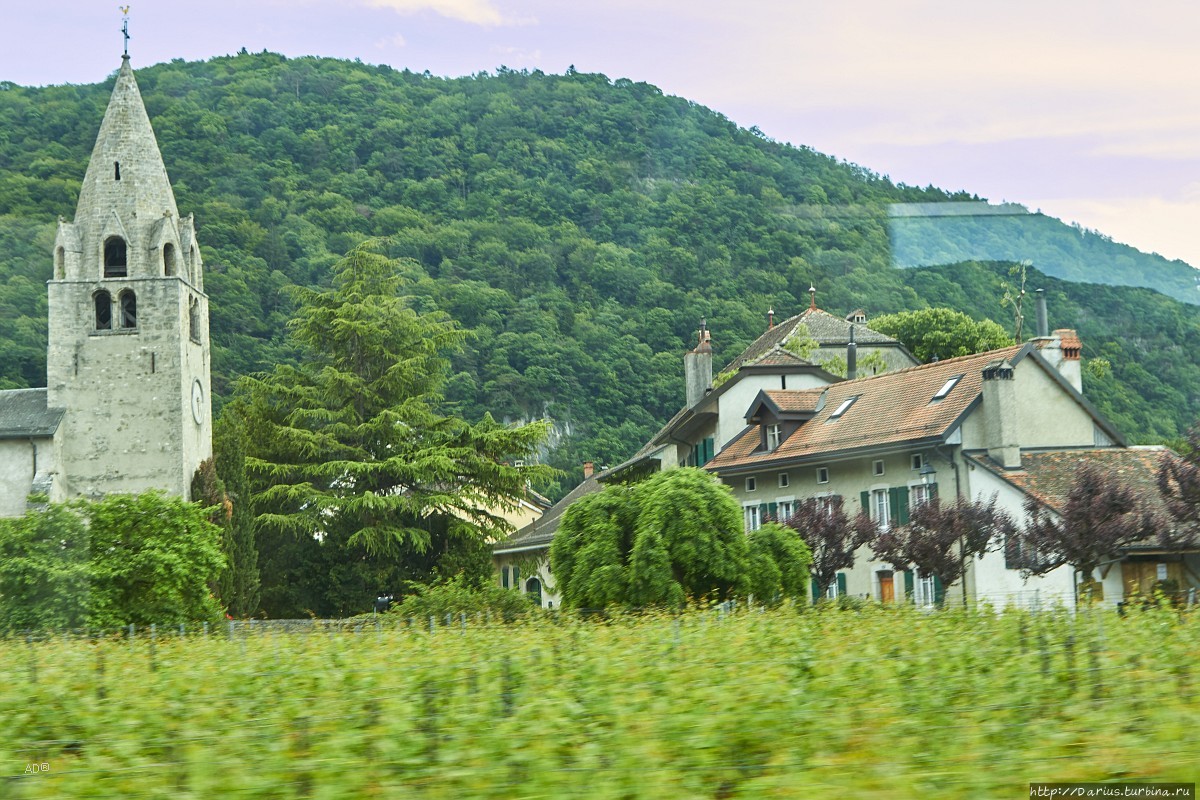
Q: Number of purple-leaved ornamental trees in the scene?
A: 4